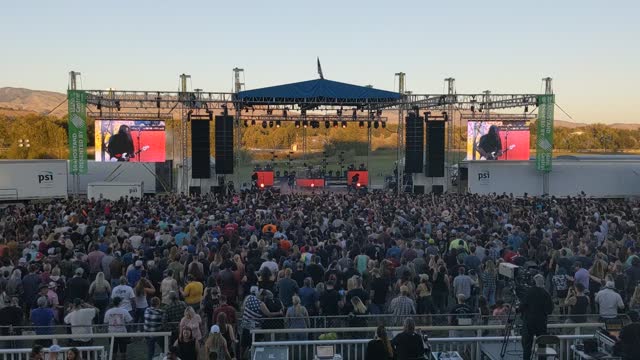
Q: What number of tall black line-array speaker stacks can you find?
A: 4